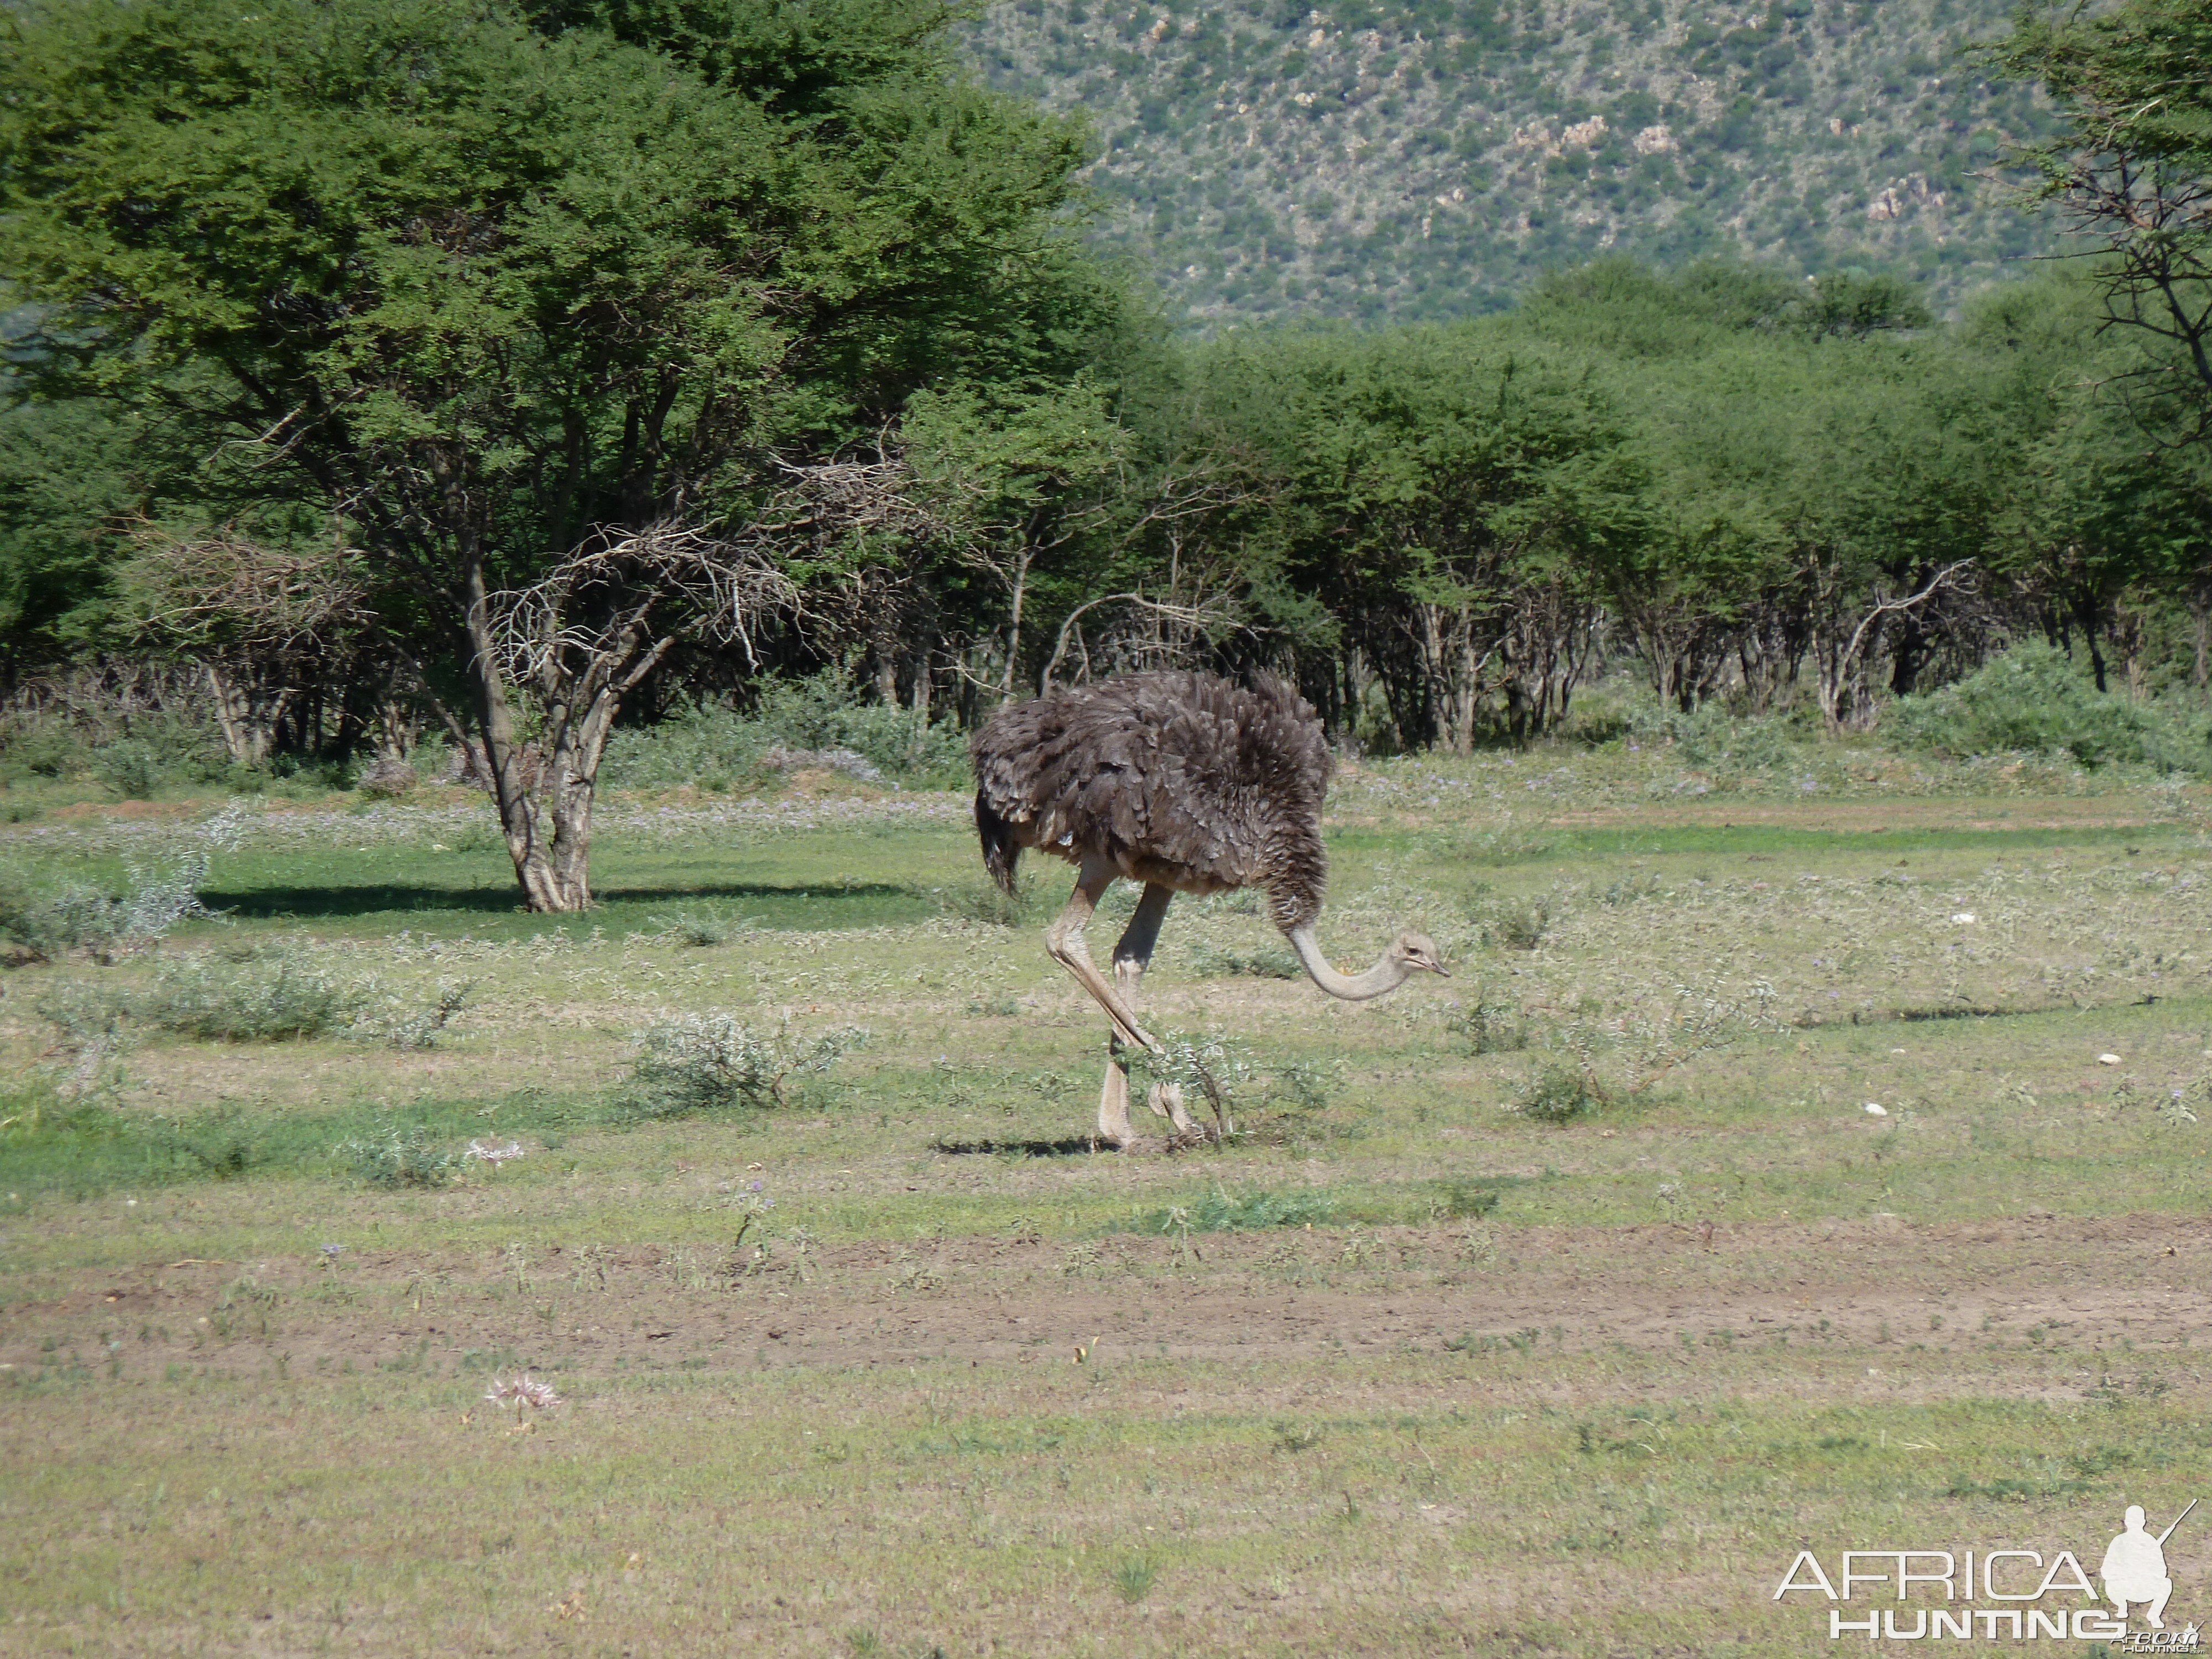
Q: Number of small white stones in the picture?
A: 3